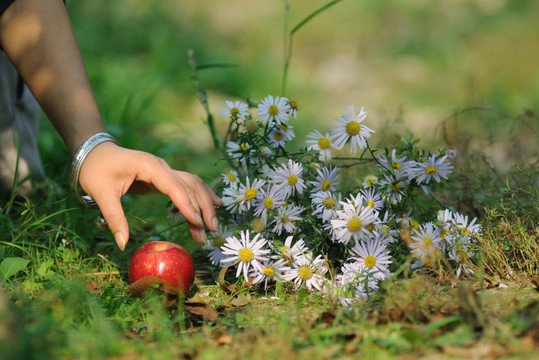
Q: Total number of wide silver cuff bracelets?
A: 1